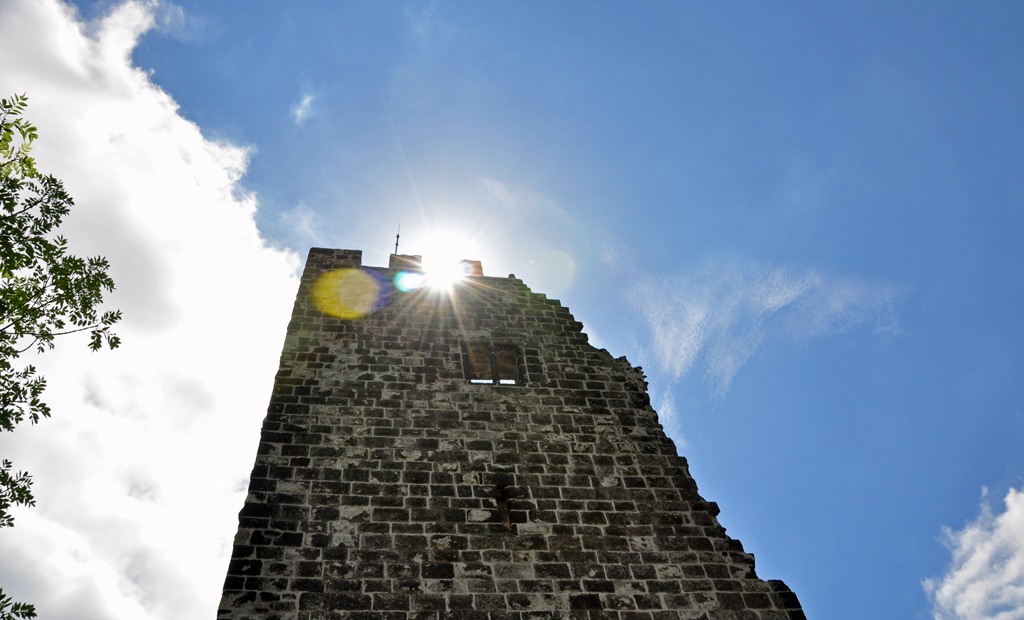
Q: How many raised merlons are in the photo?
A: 3